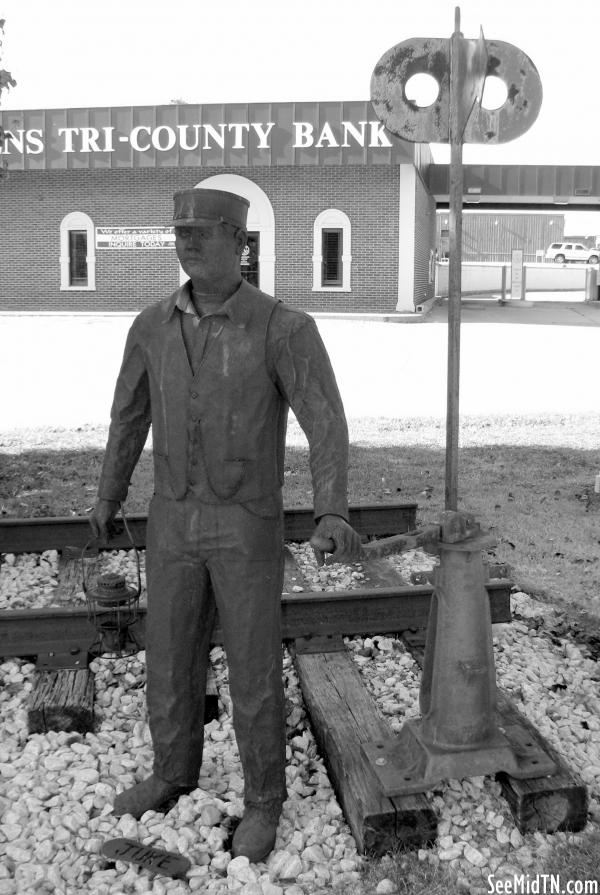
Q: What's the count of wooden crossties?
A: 4